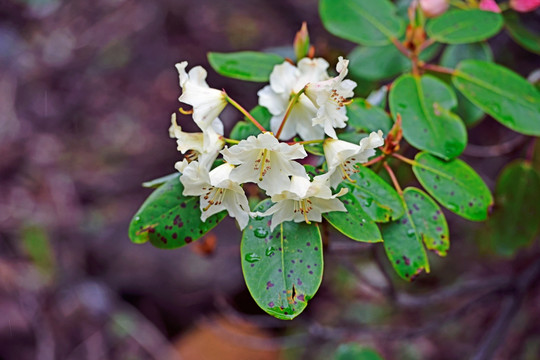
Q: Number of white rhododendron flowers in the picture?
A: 8